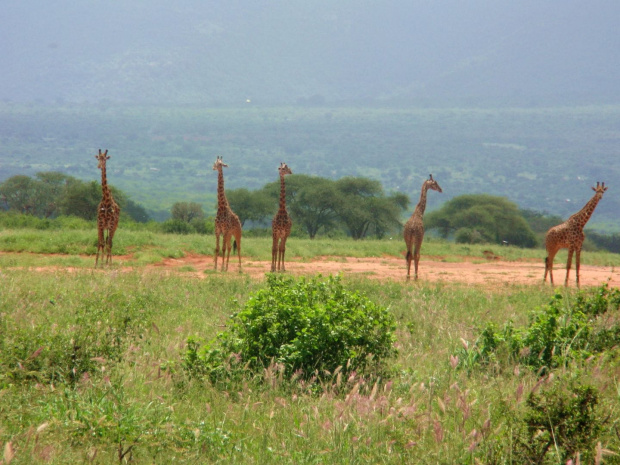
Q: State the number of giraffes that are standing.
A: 5